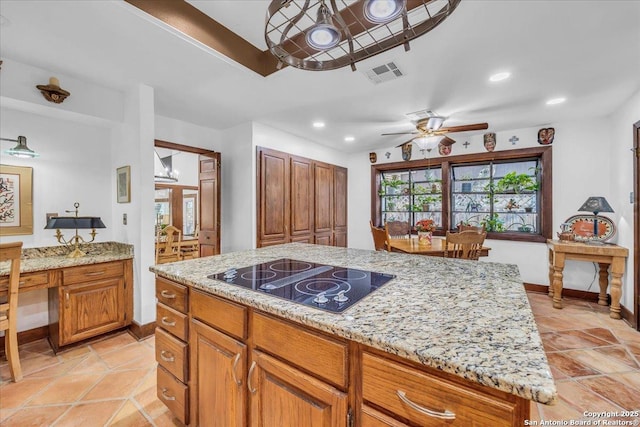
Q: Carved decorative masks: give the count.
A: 5